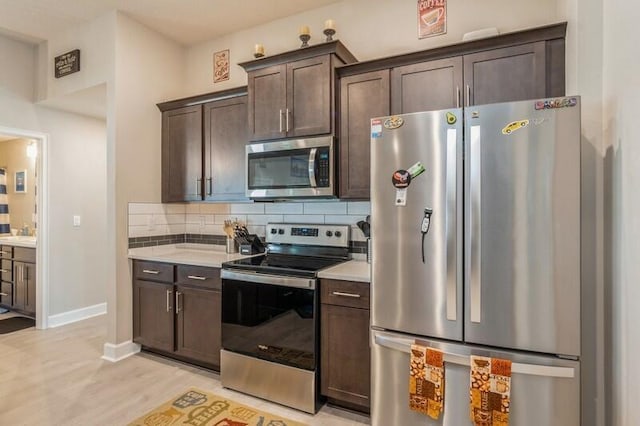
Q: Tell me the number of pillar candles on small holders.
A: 3